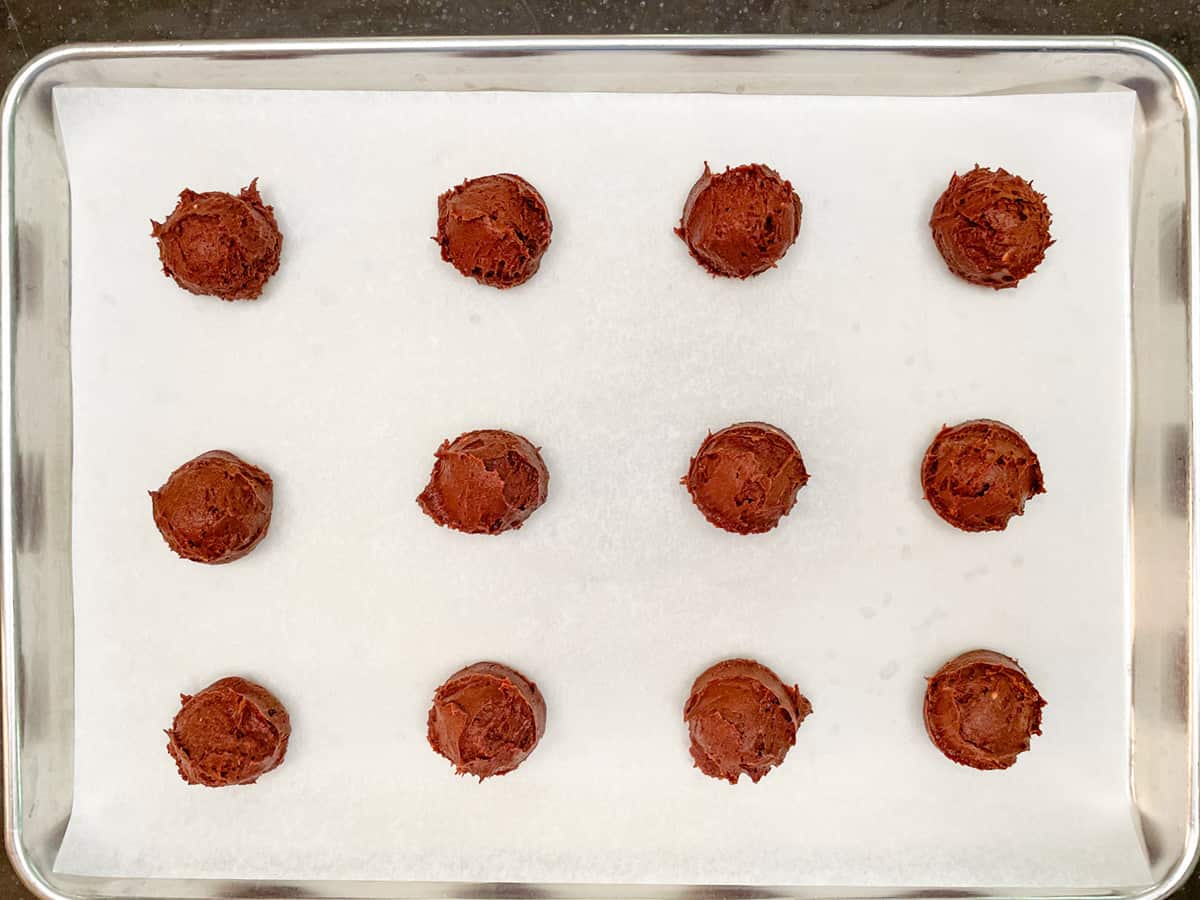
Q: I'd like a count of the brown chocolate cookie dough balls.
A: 12